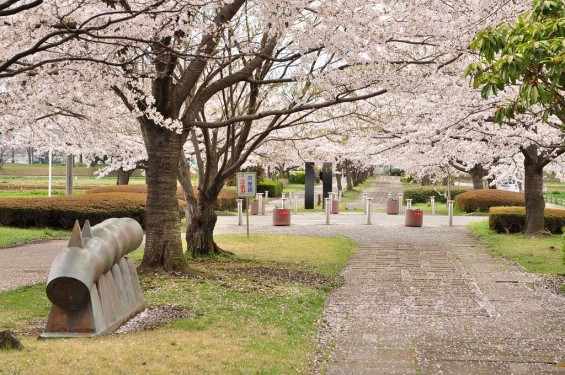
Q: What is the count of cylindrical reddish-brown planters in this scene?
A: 5